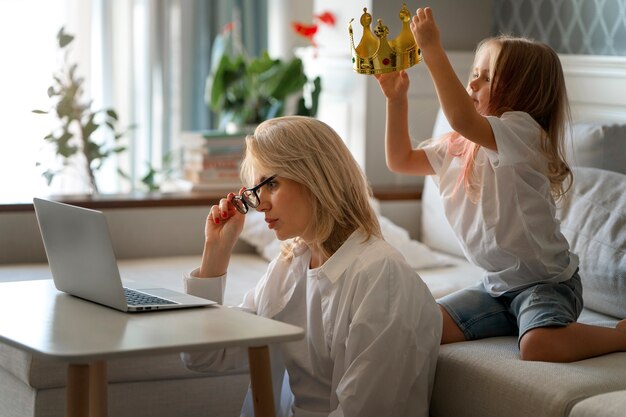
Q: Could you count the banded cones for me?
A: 0